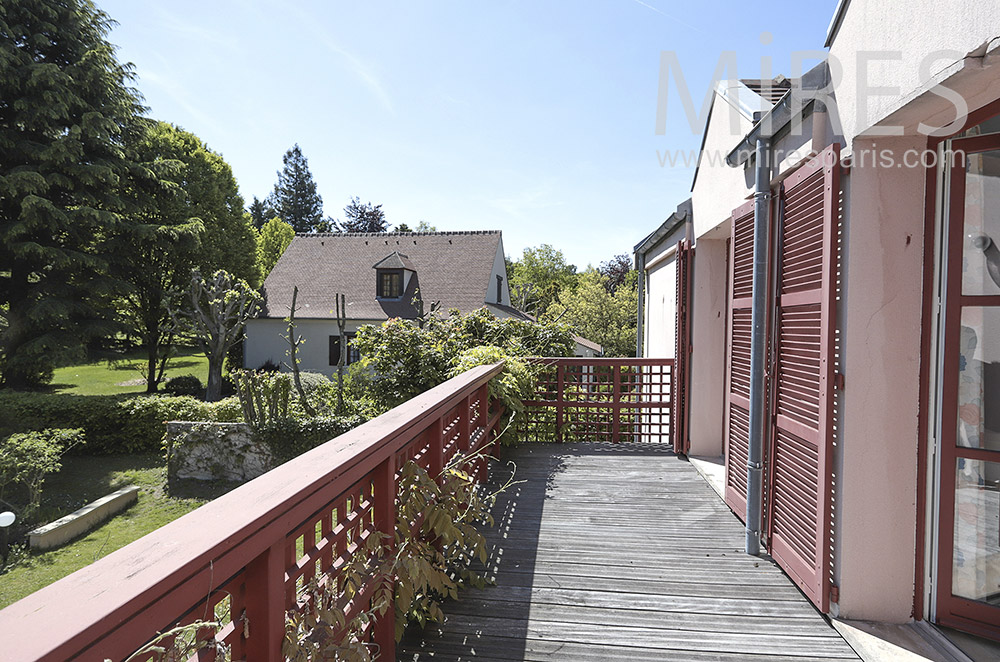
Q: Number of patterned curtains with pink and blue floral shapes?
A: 1